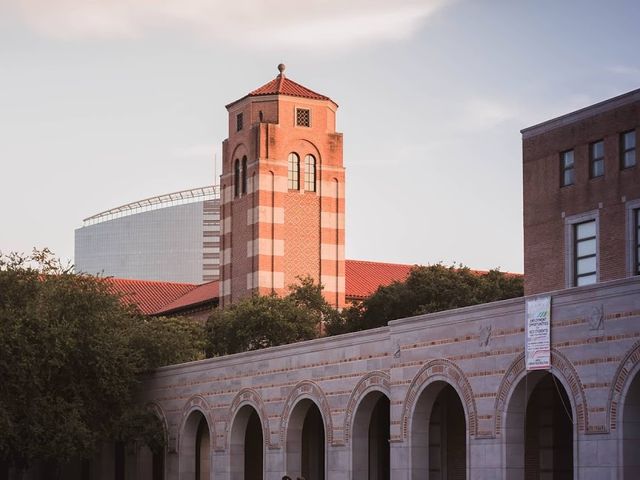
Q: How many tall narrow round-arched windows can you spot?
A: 4